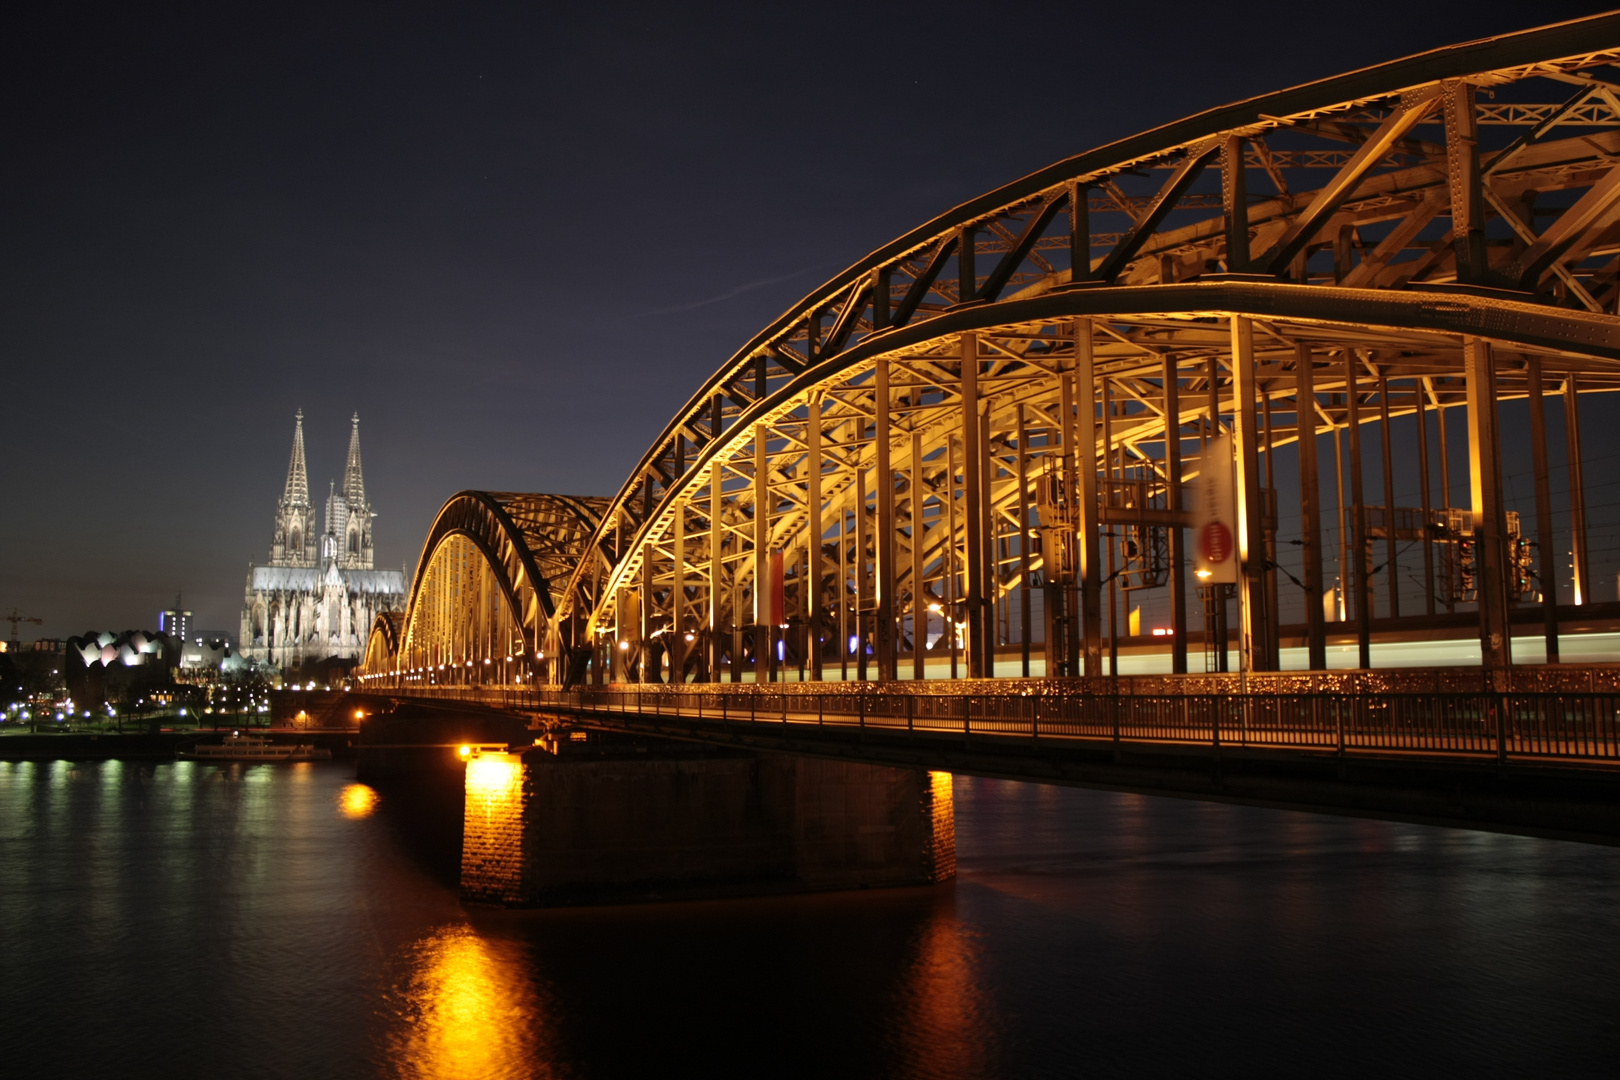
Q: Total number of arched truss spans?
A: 3